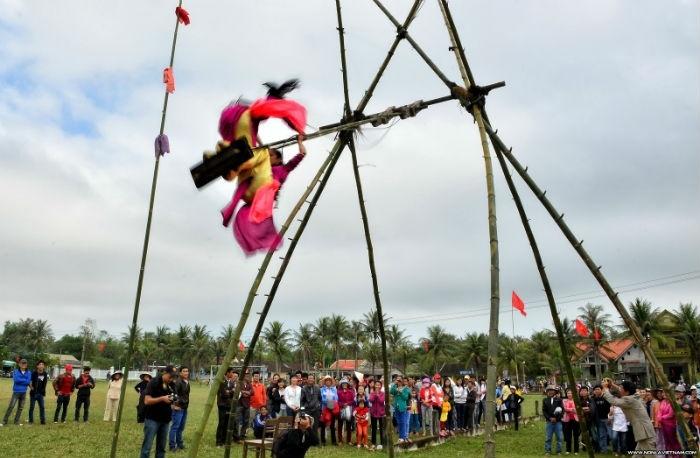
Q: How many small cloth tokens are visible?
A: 3